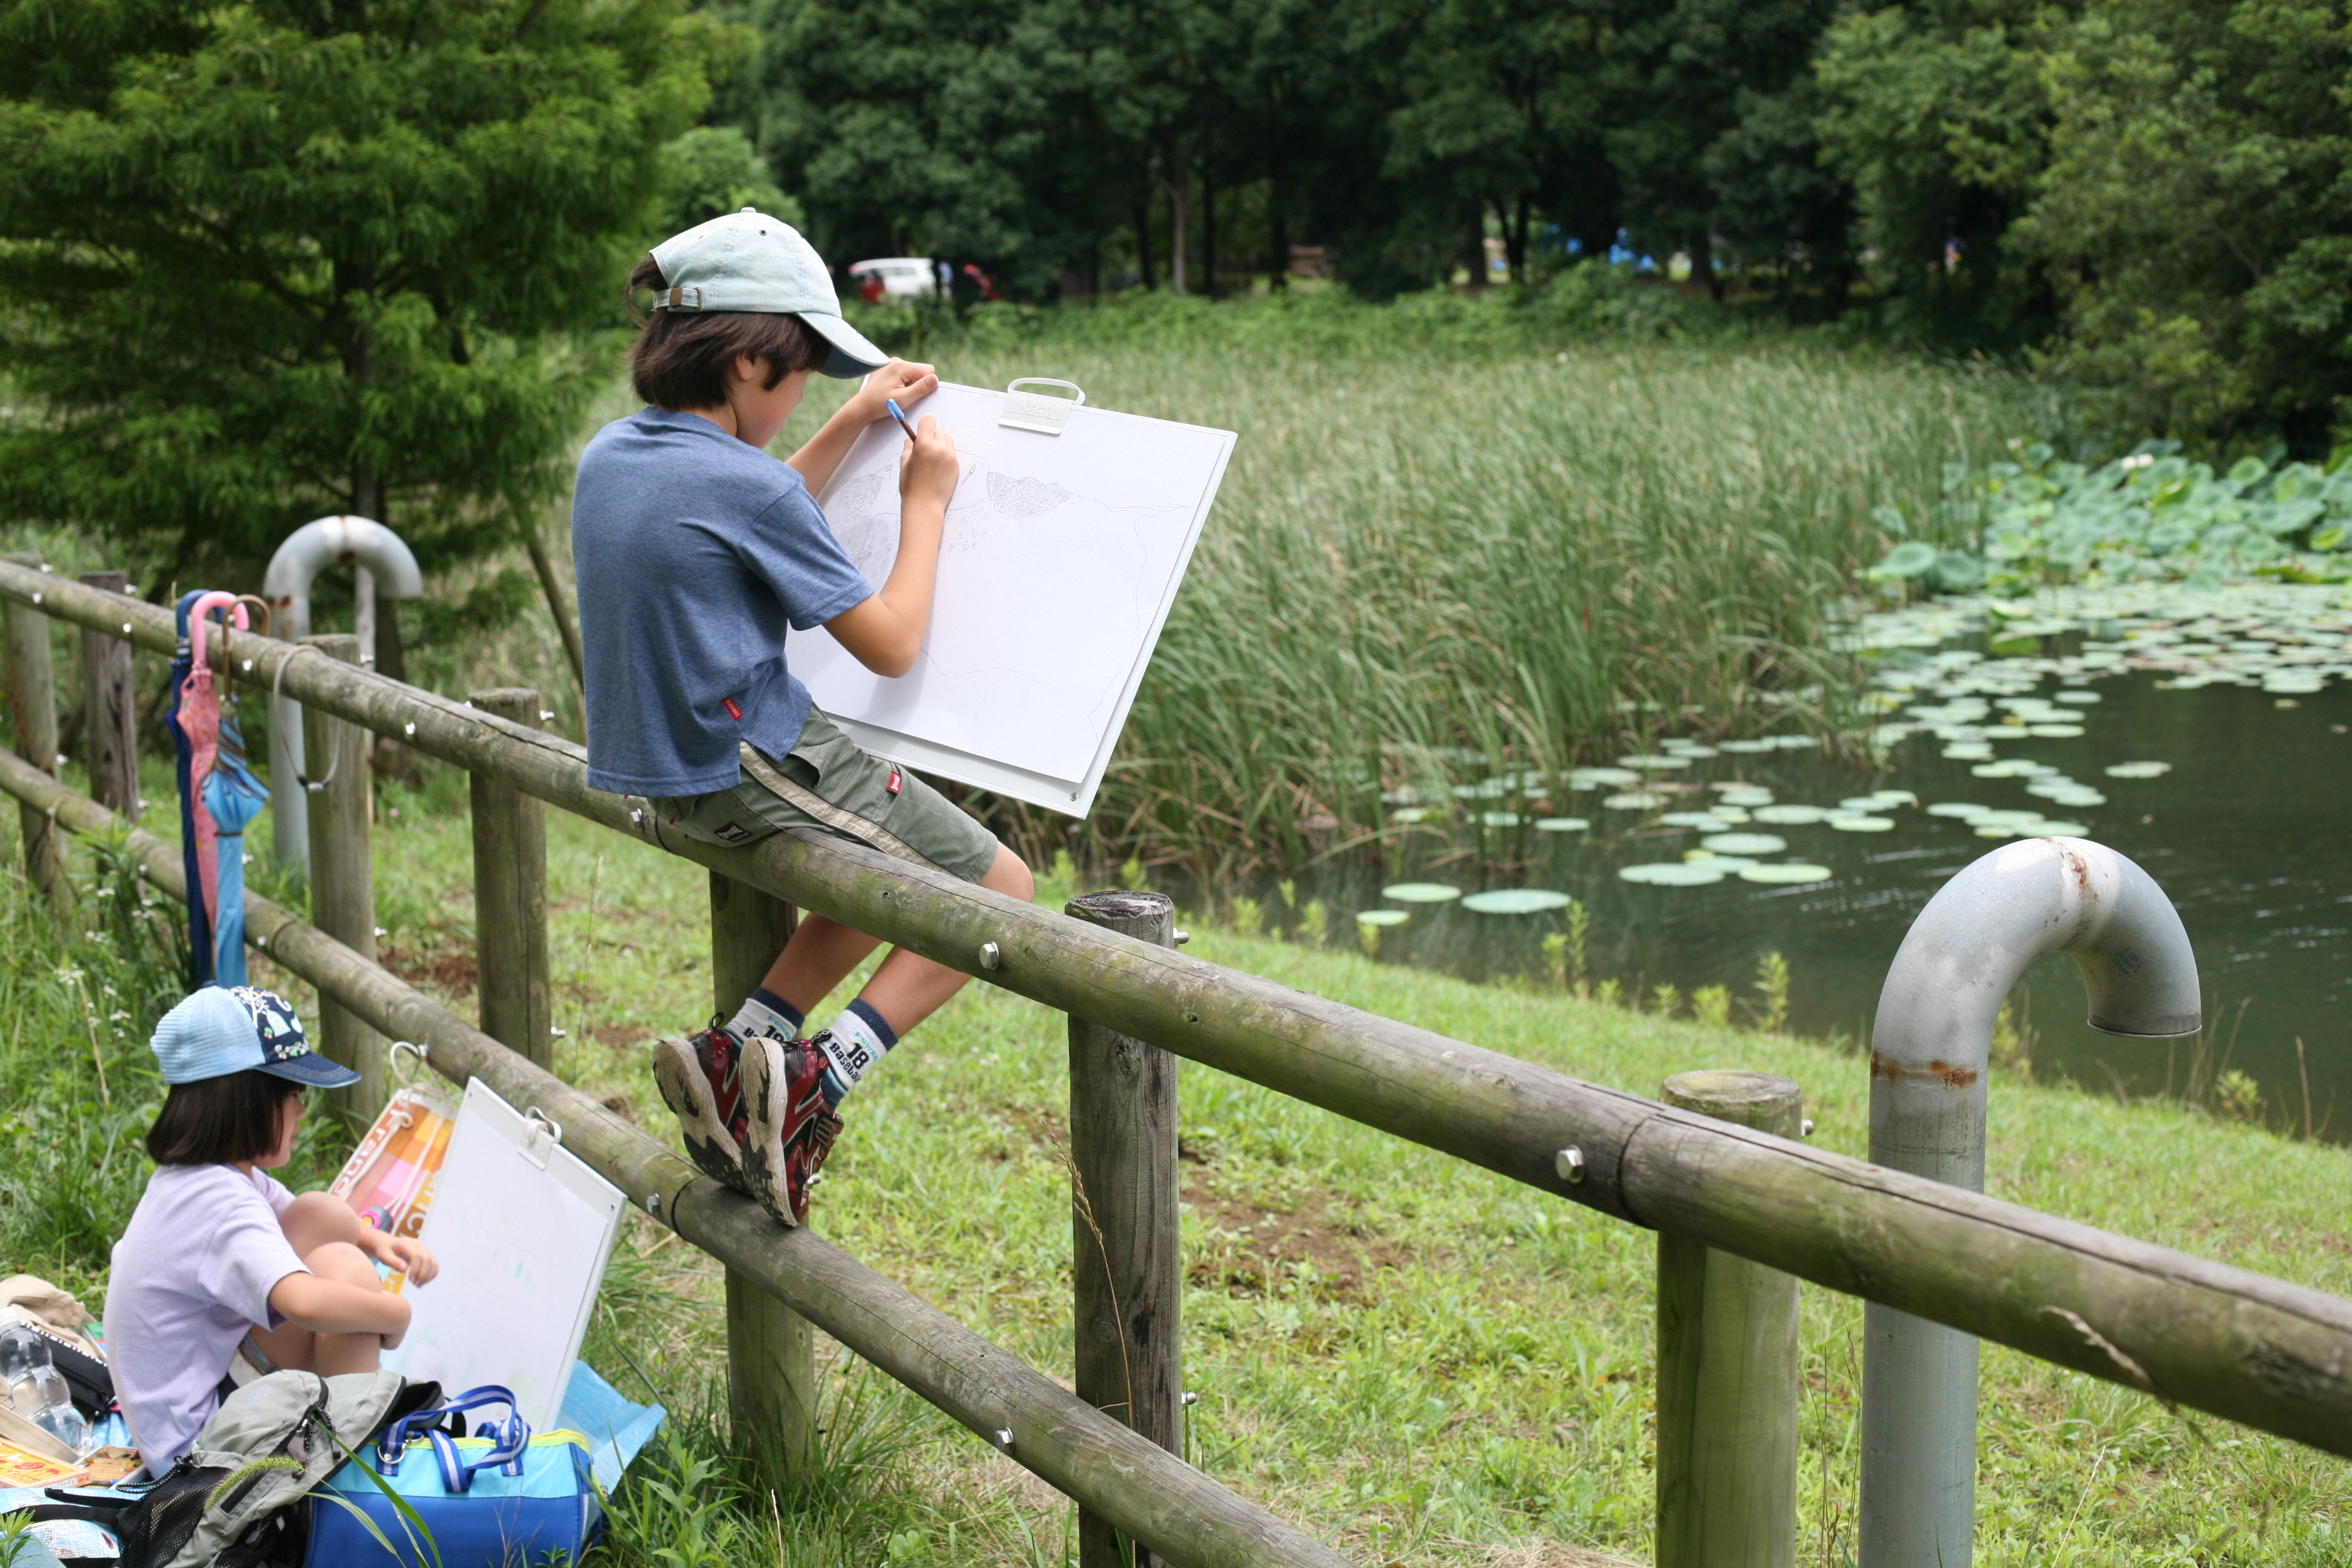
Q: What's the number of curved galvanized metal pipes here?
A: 2